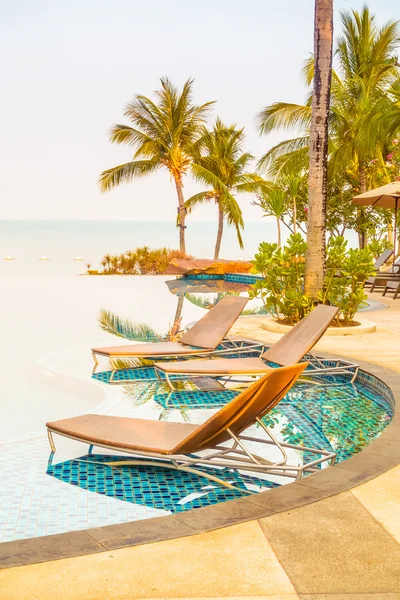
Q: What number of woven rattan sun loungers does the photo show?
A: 3